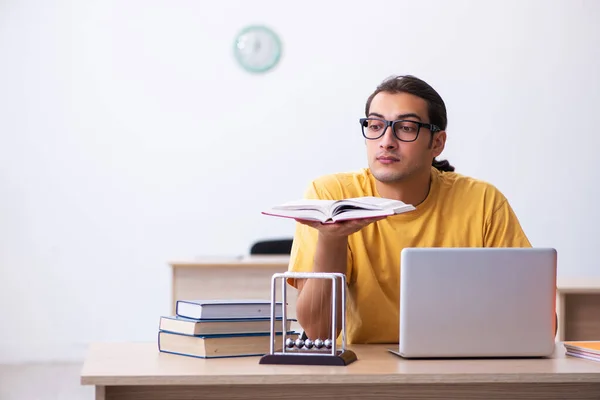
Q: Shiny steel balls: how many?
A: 5